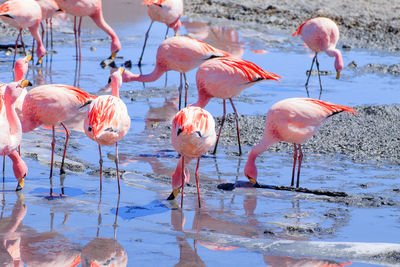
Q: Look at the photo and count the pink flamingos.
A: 13